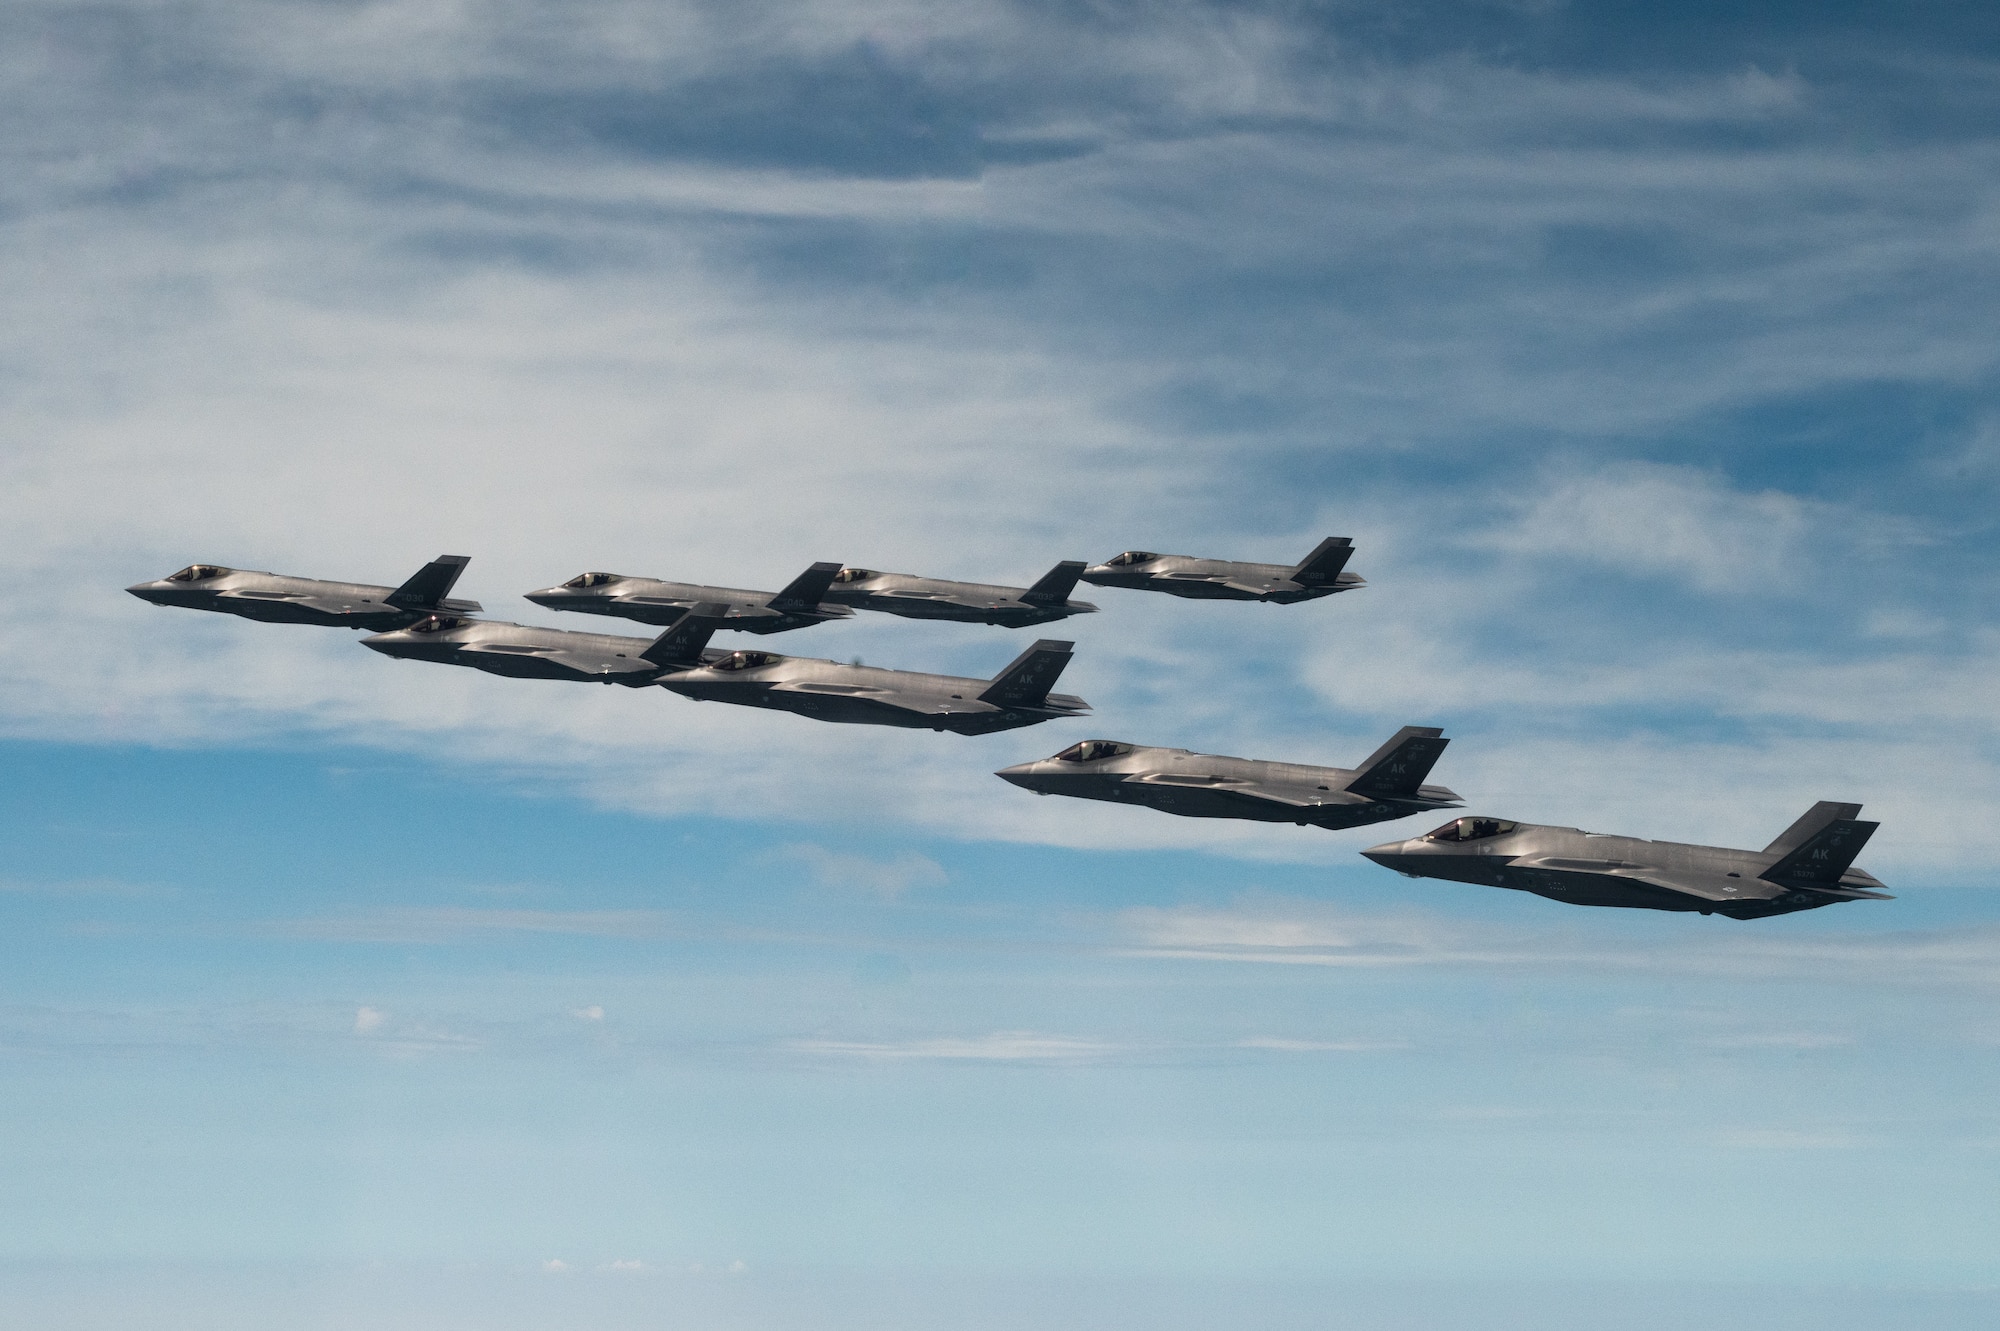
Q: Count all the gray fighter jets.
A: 8